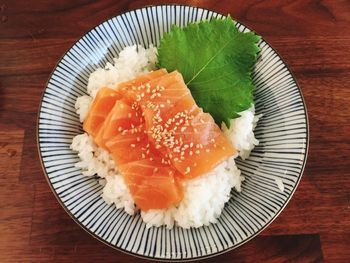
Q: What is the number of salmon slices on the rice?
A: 4